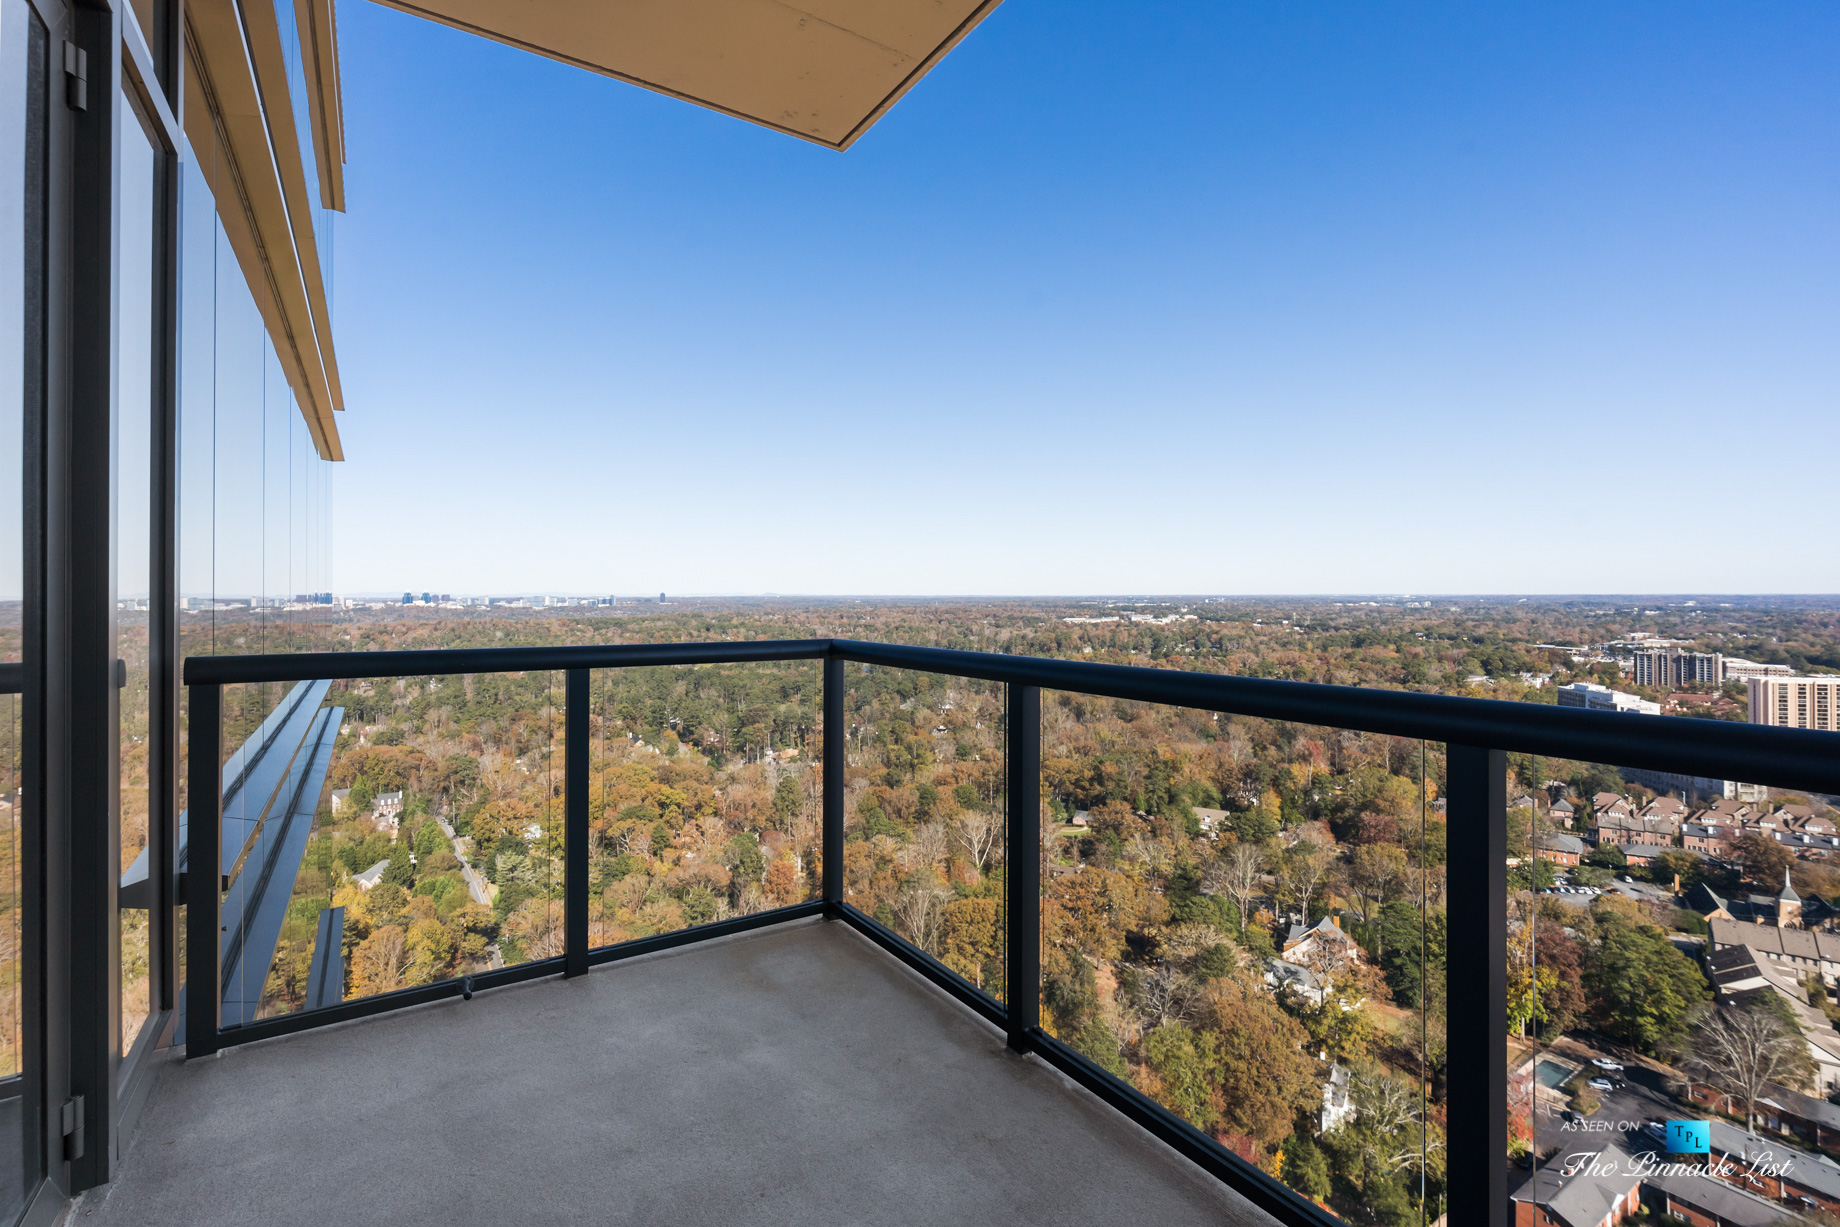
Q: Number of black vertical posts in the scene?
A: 5